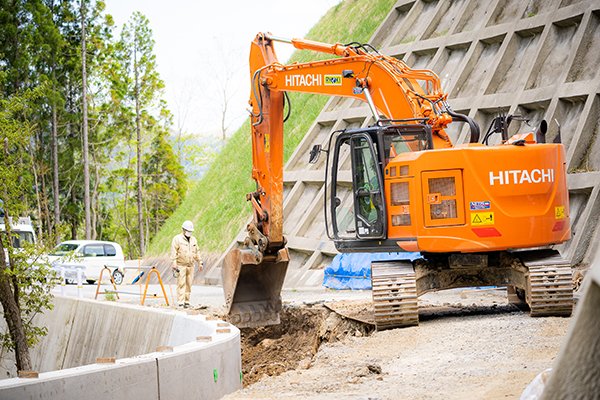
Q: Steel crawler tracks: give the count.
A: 2